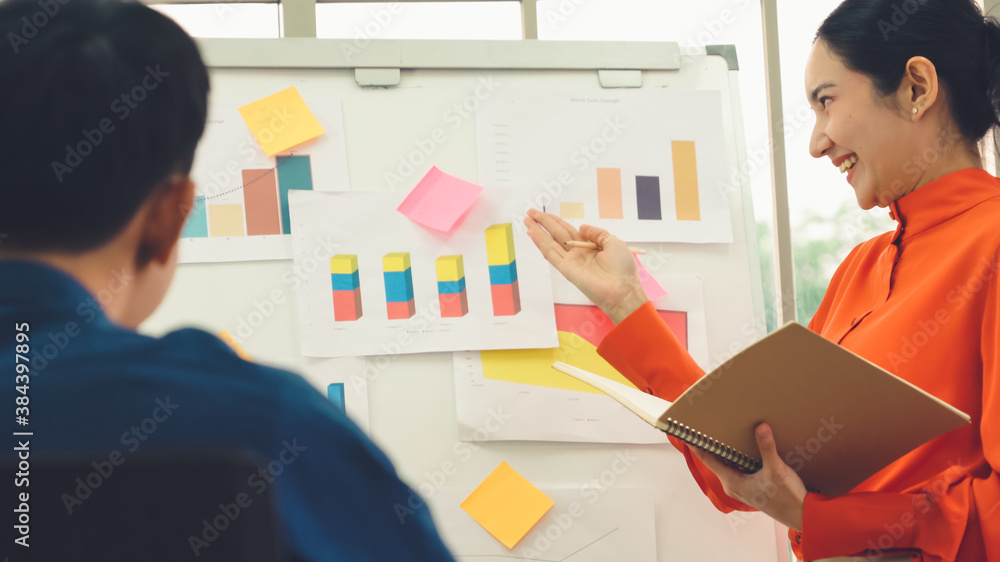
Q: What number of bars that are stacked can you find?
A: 4